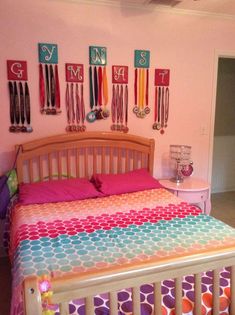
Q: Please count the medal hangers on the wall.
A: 7